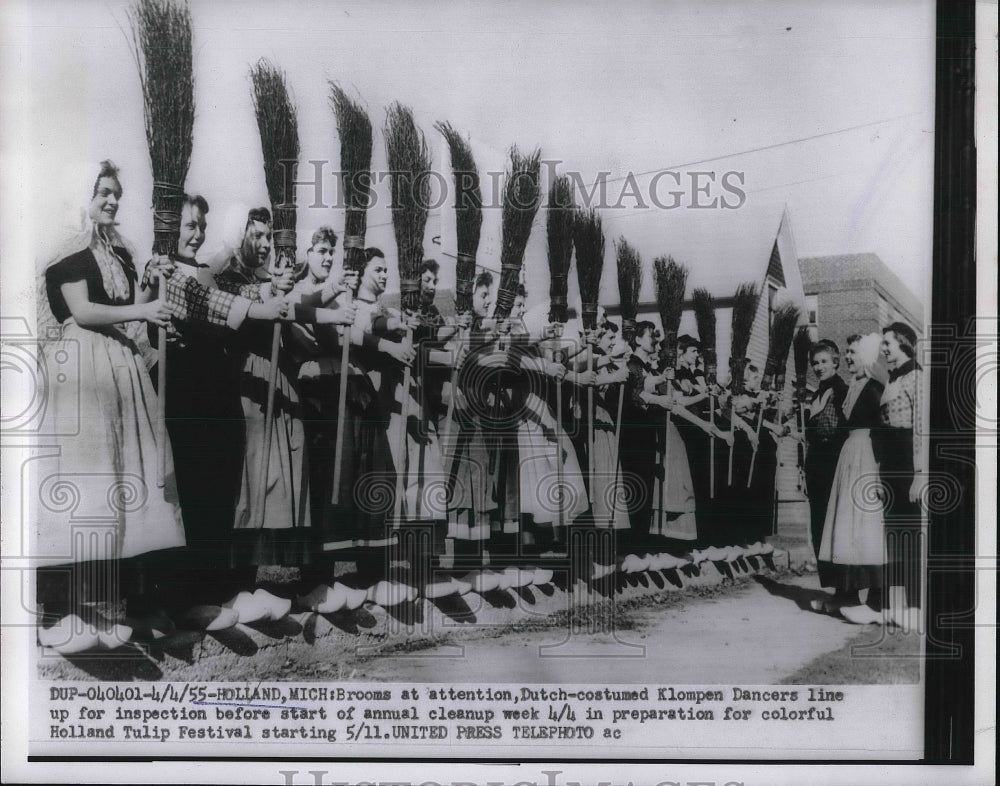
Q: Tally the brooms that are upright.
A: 14